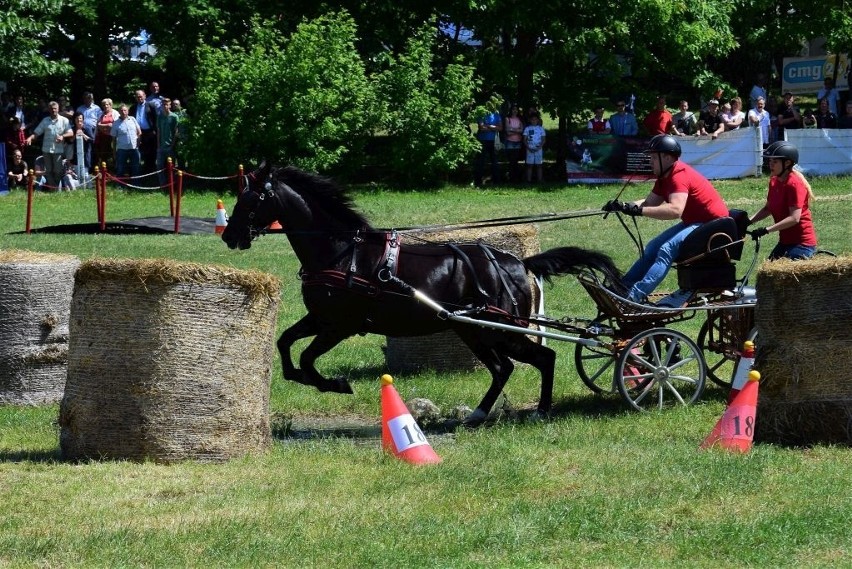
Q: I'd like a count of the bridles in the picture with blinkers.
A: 1